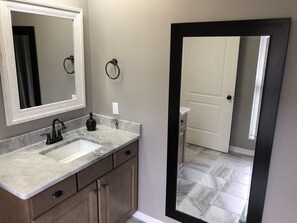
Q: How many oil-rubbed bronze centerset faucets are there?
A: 1